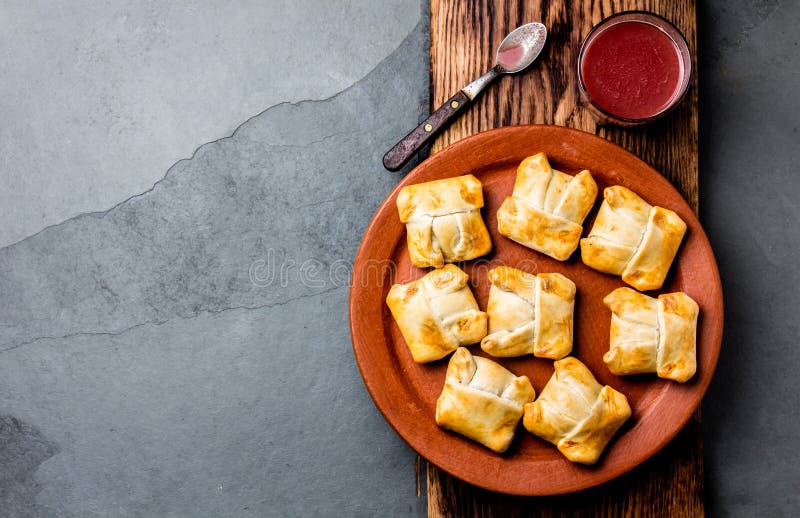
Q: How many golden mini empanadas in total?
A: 8